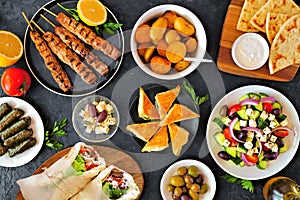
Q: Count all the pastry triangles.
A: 6